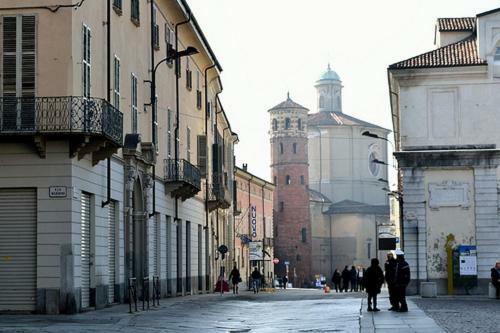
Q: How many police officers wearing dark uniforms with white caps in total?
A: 2